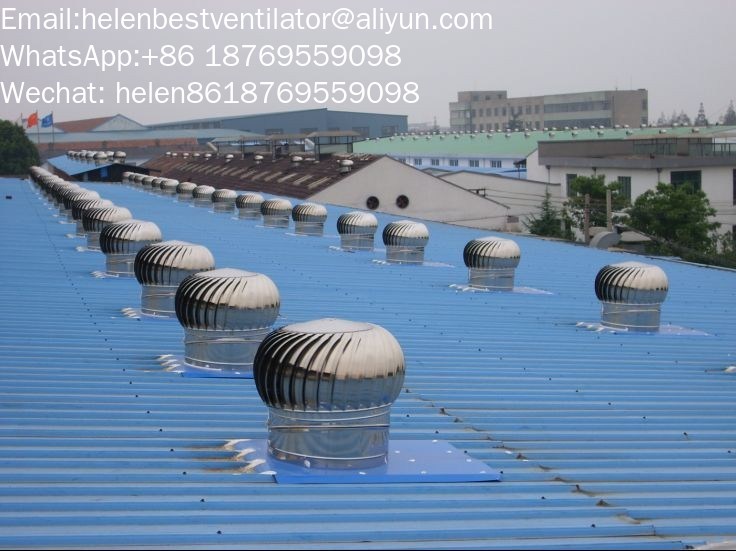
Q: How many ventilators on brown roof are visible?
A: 9